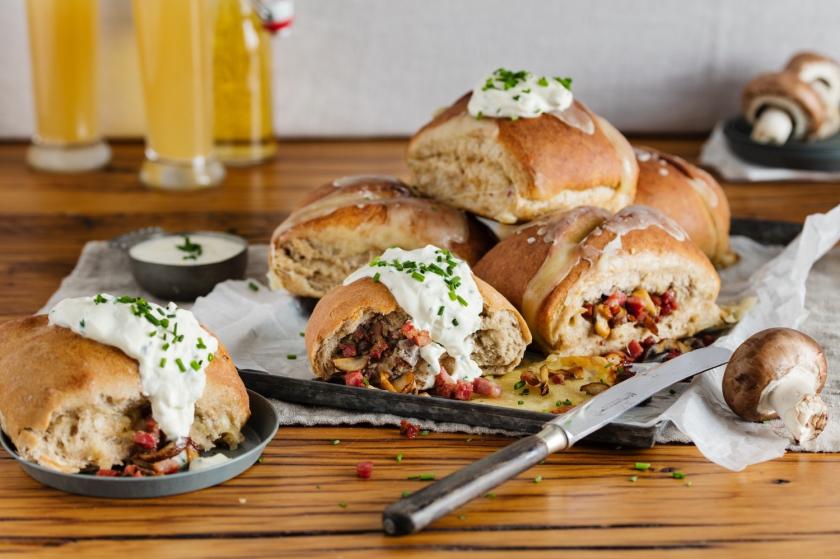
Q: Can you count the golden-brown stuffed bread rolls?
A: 6